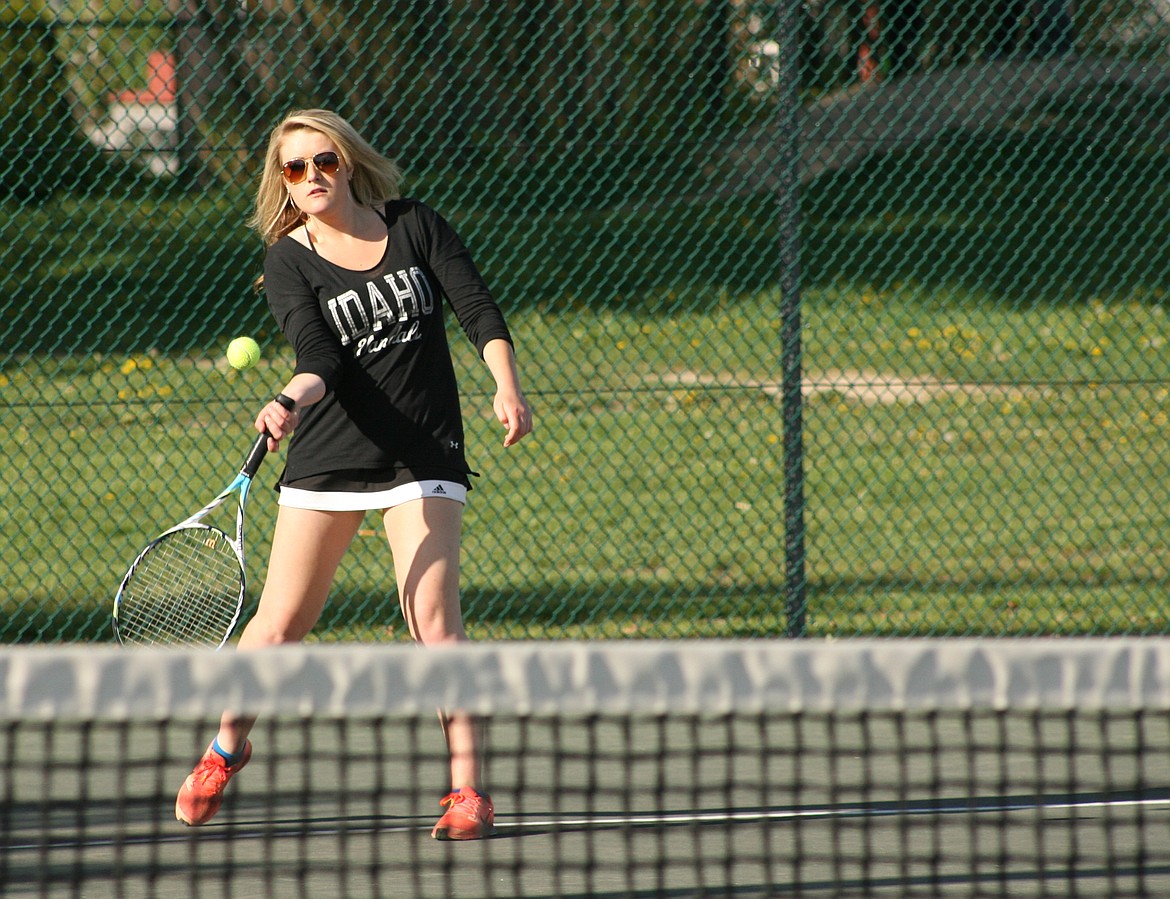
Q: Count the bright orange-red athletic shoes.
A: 2